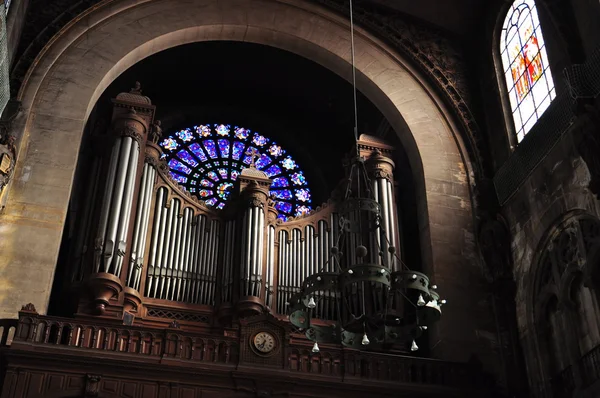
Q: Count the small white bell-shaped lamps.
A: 5